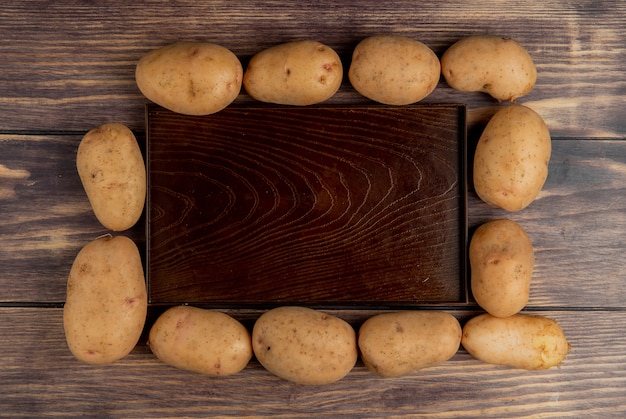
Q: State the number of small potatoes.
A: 12